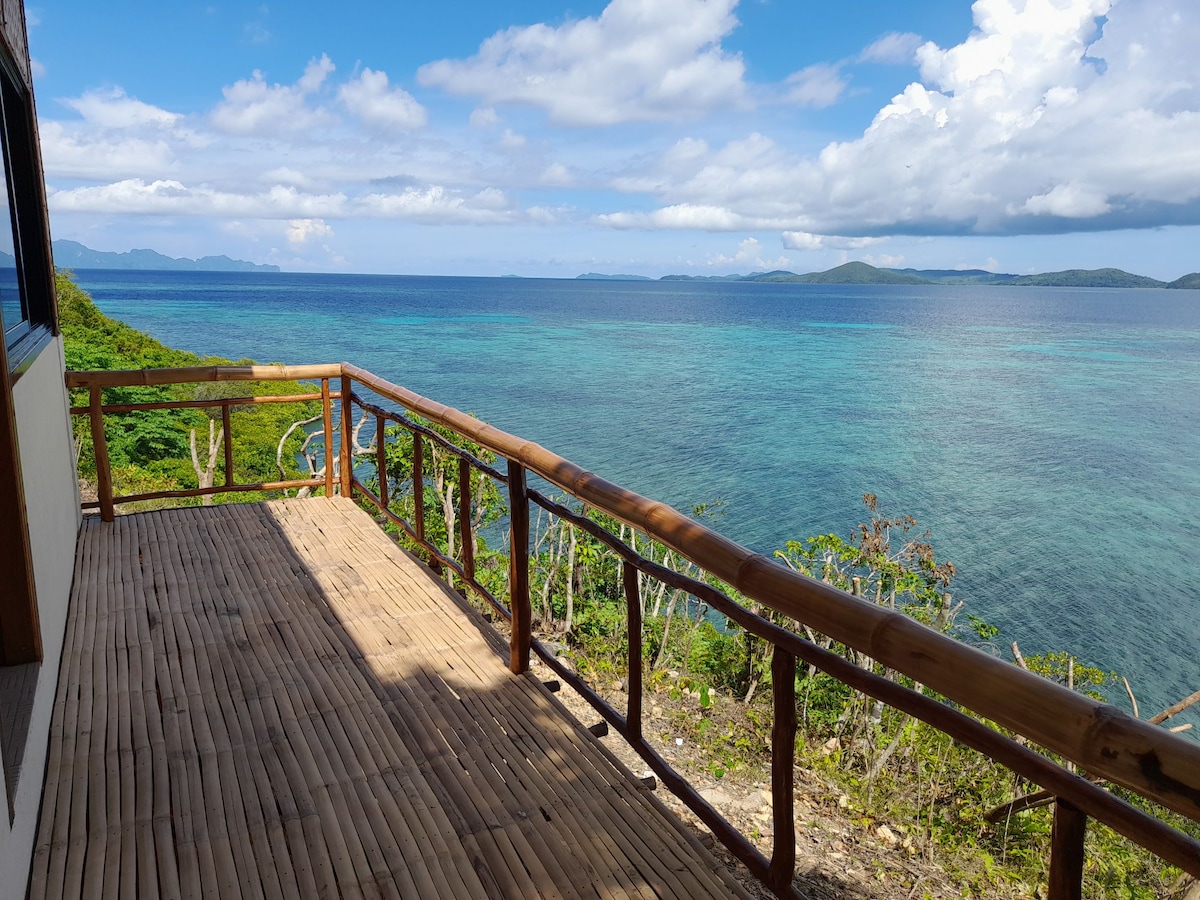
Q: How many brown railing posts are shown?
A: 11